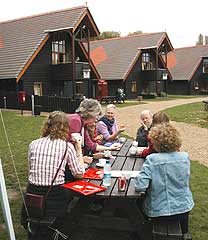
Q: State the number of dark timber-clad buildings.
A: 3